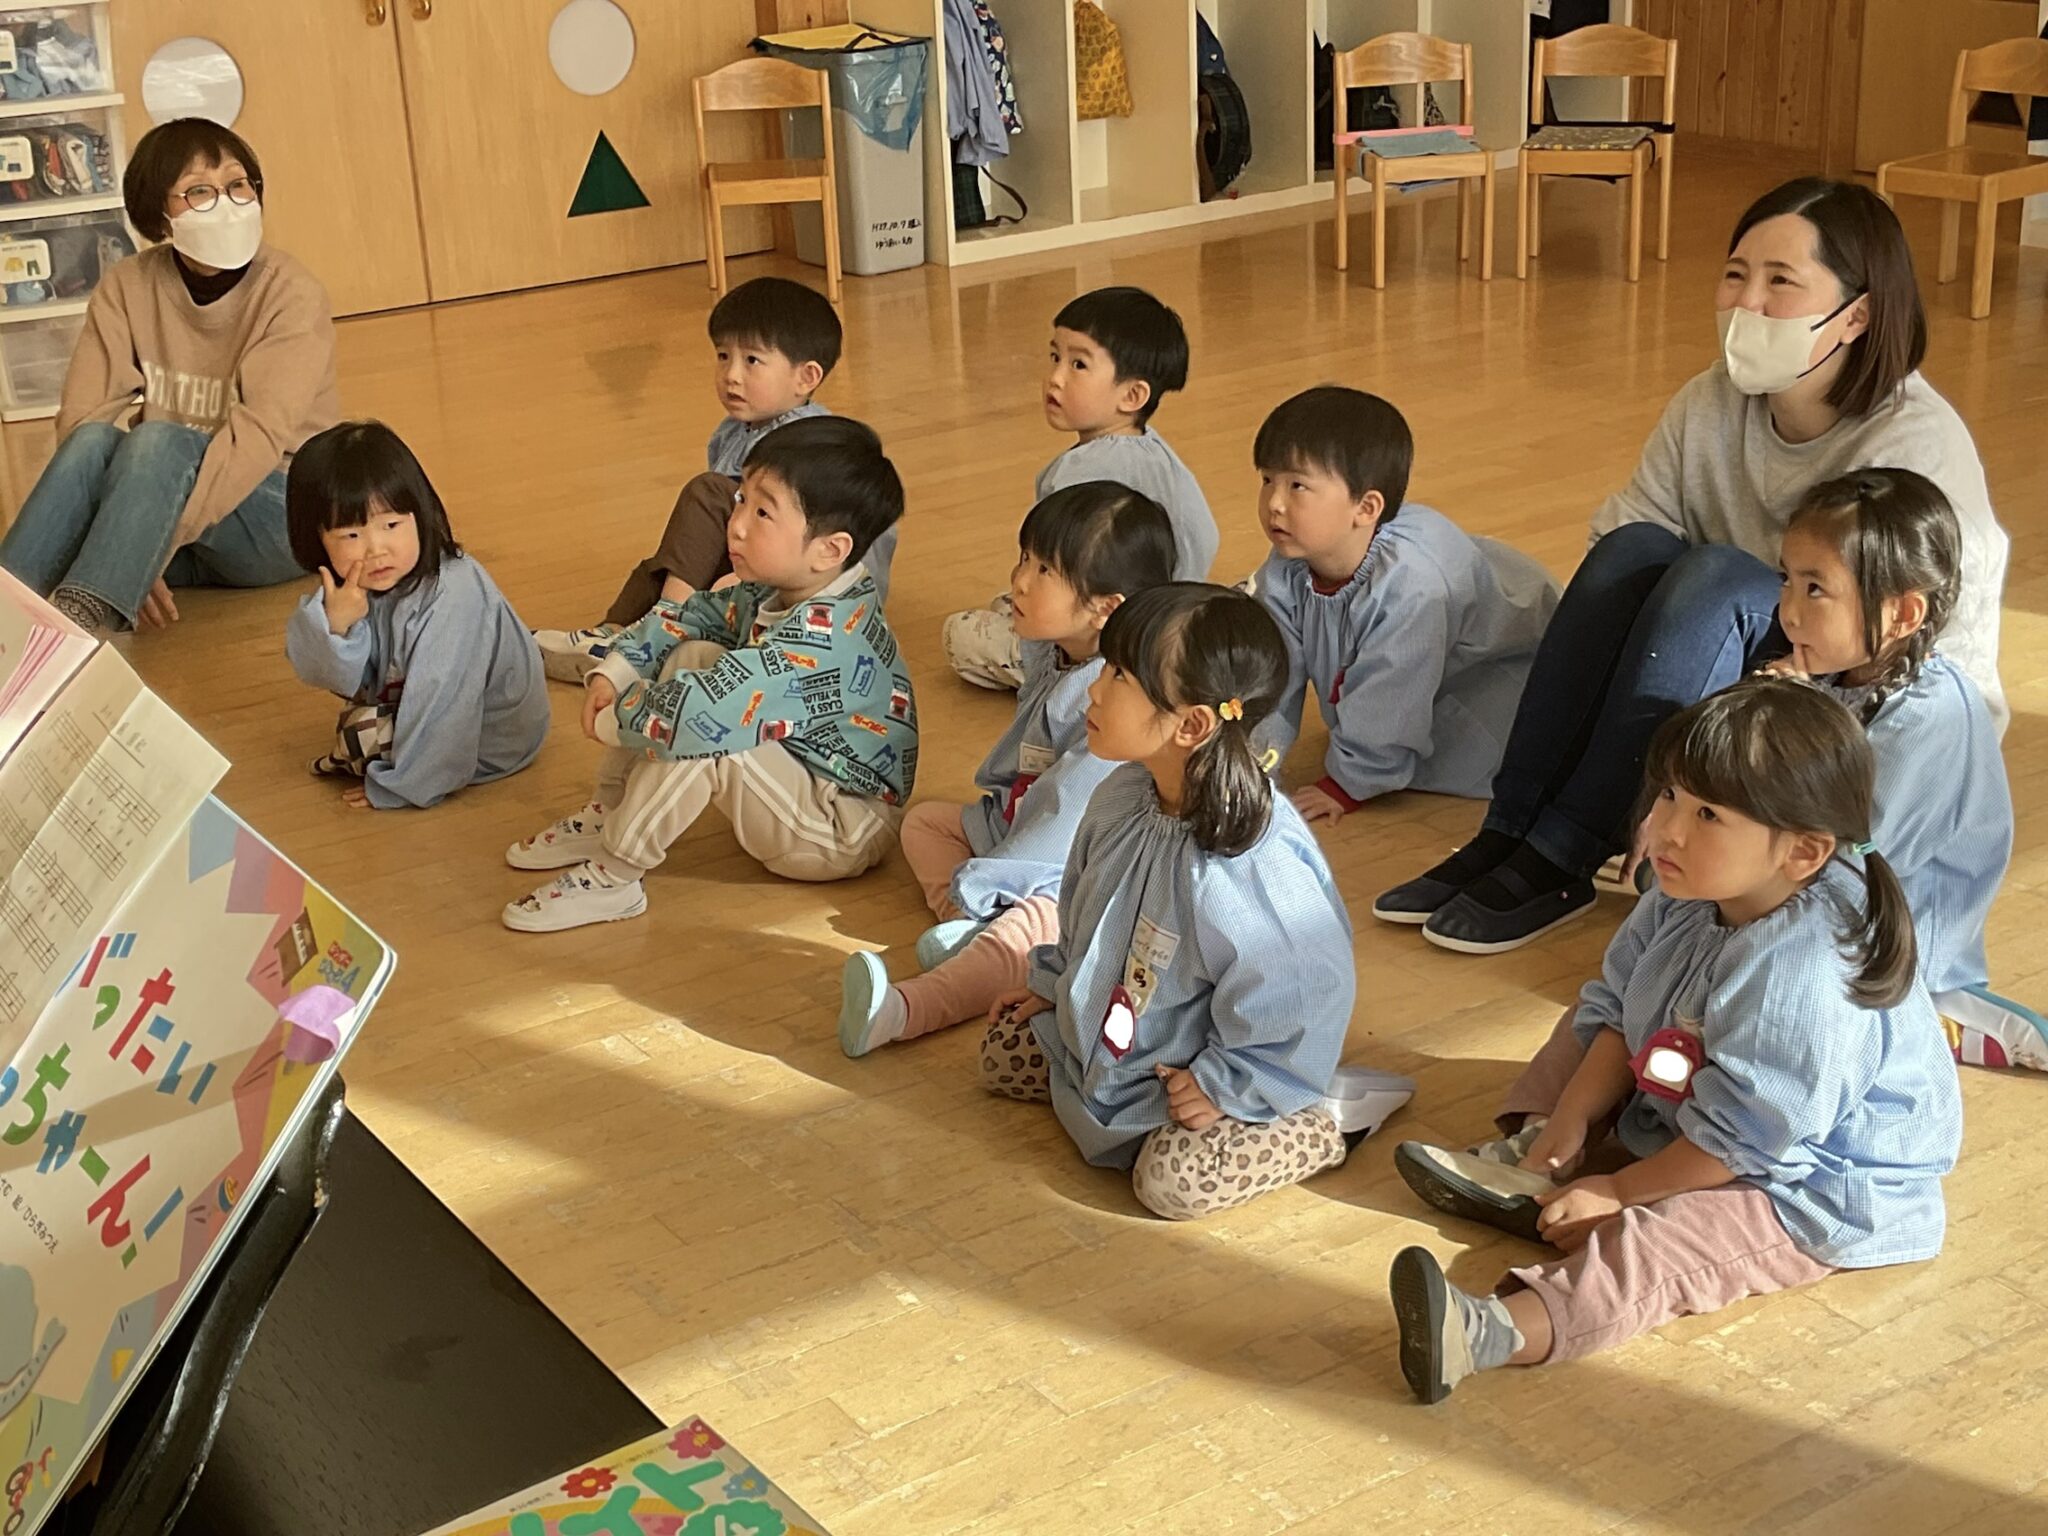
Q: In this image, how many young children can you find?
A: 9